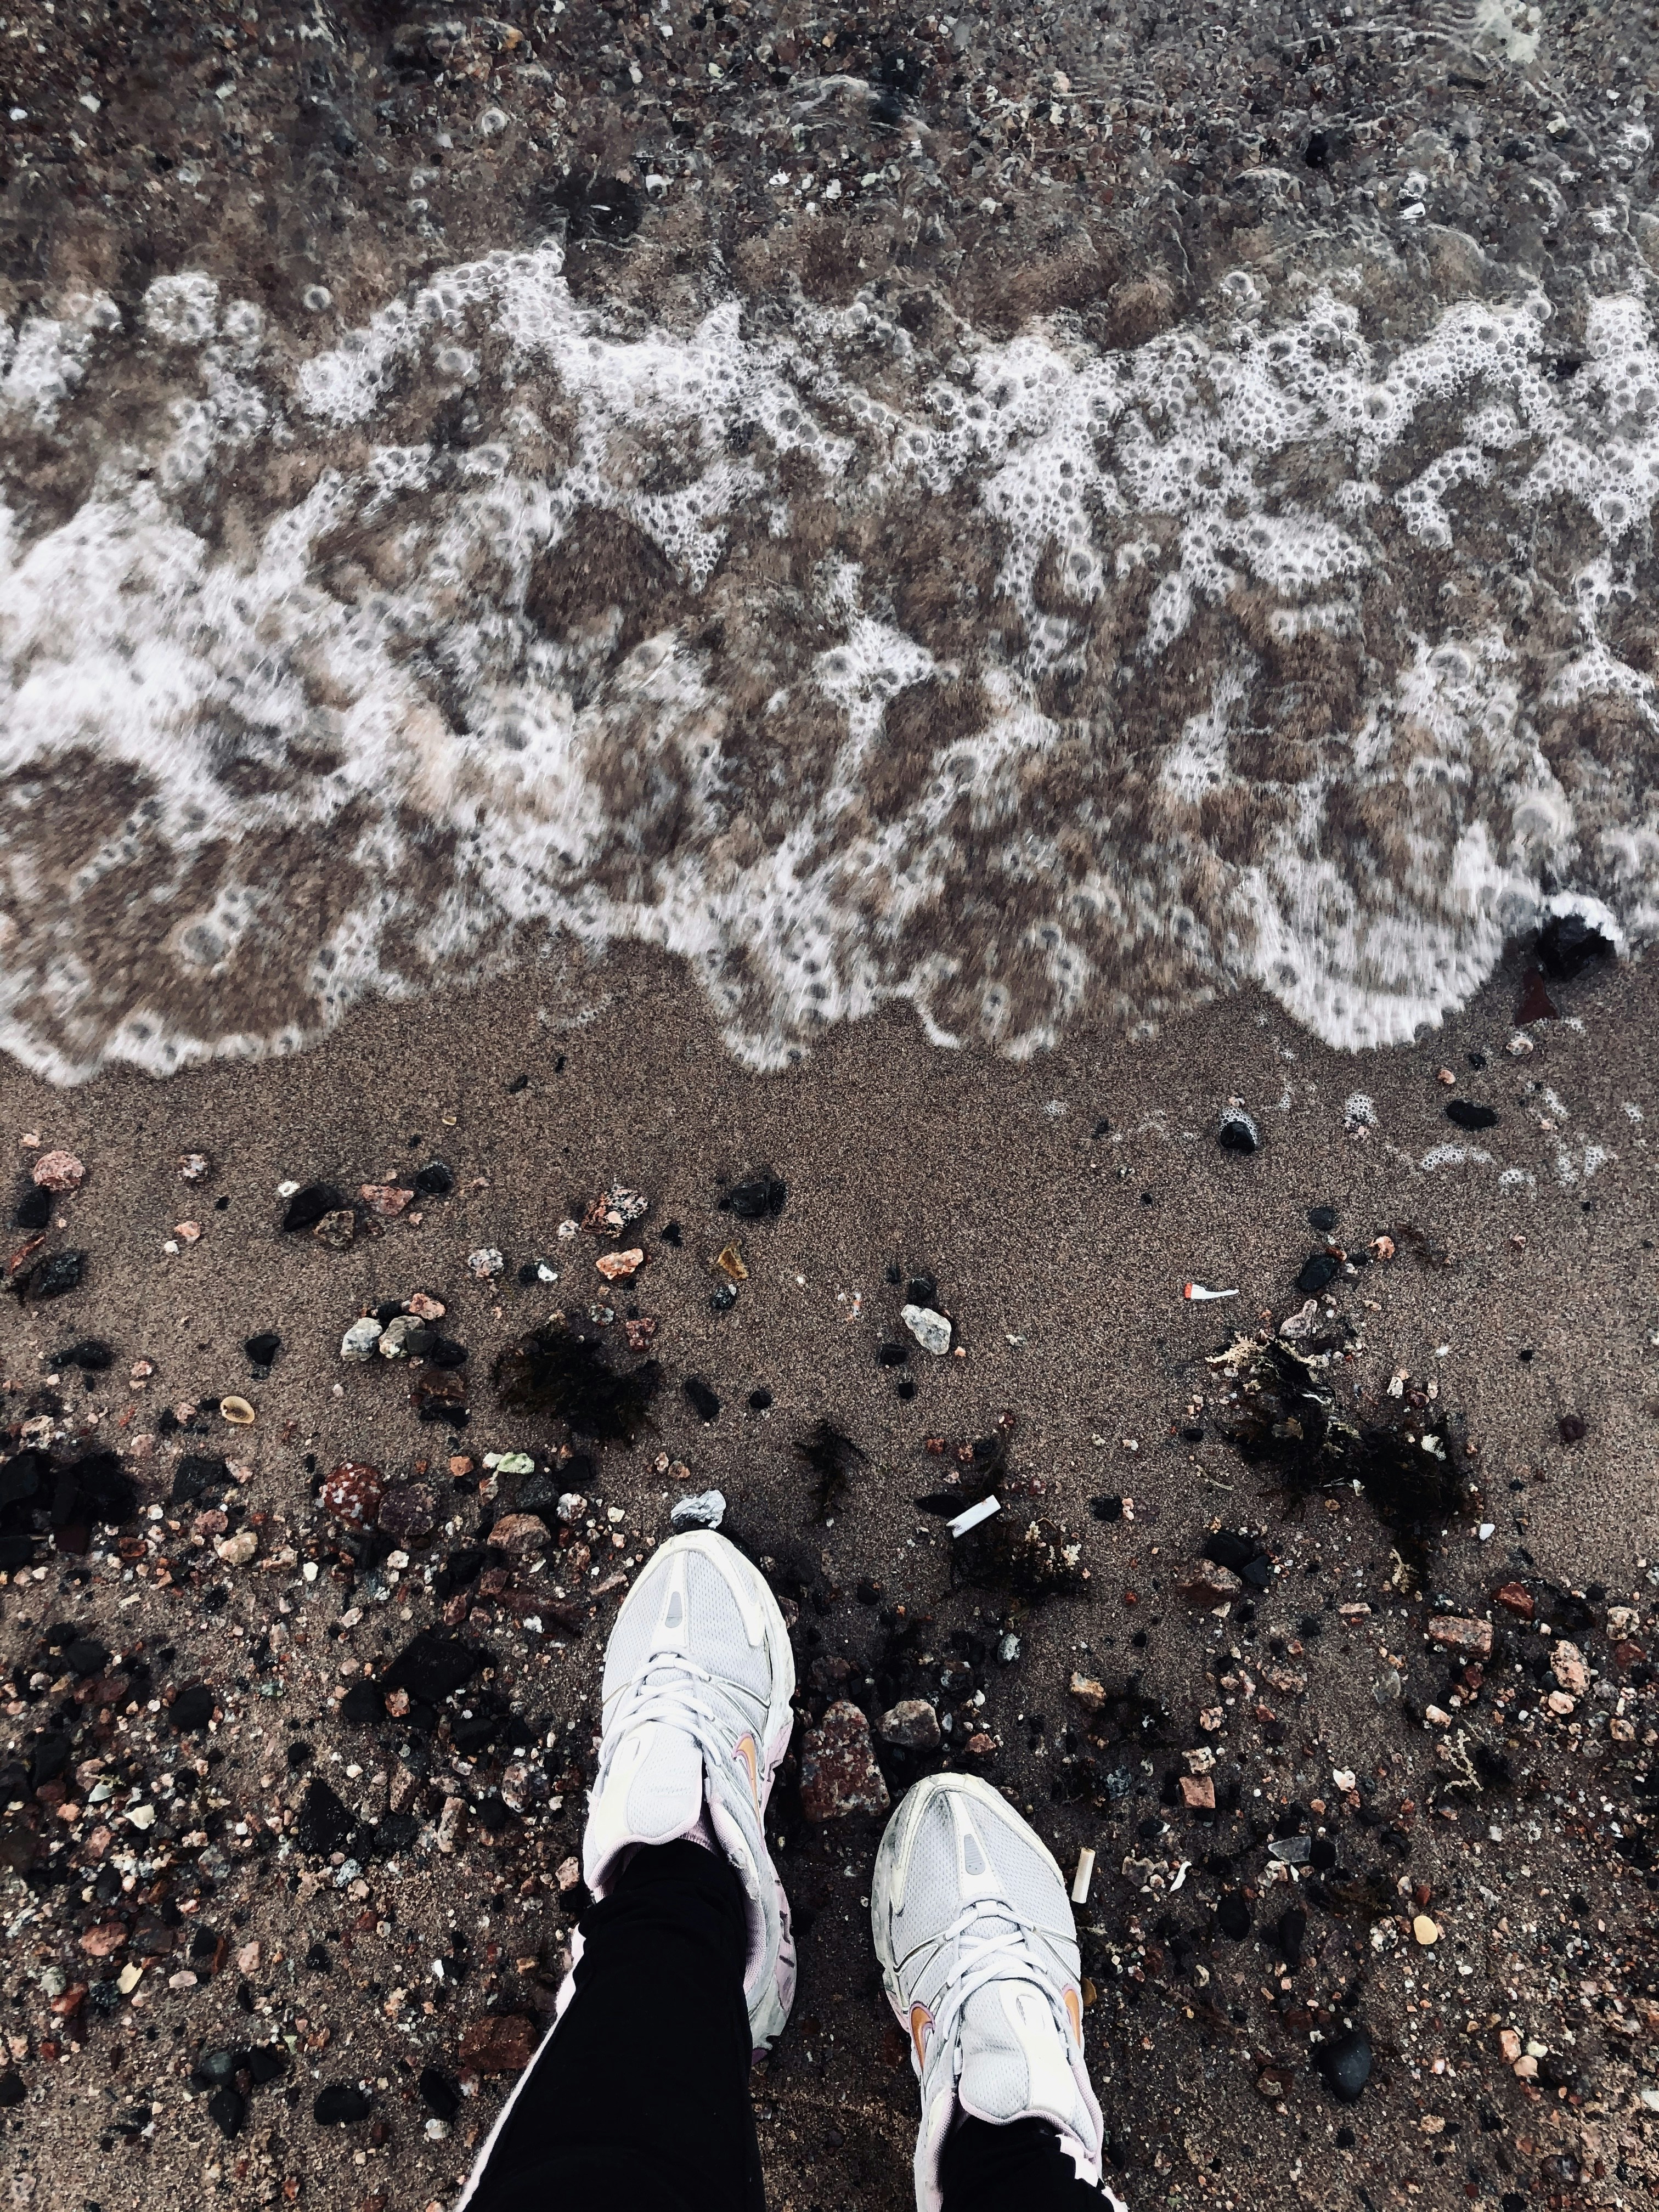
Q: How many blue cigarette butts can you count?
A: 0